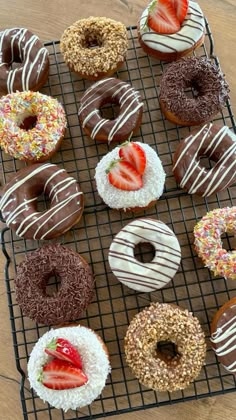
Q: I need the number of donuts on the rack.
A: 15